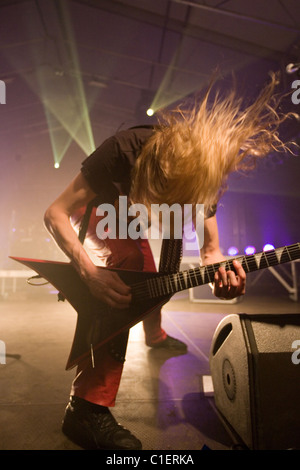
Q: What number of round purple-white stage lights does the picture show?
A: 3